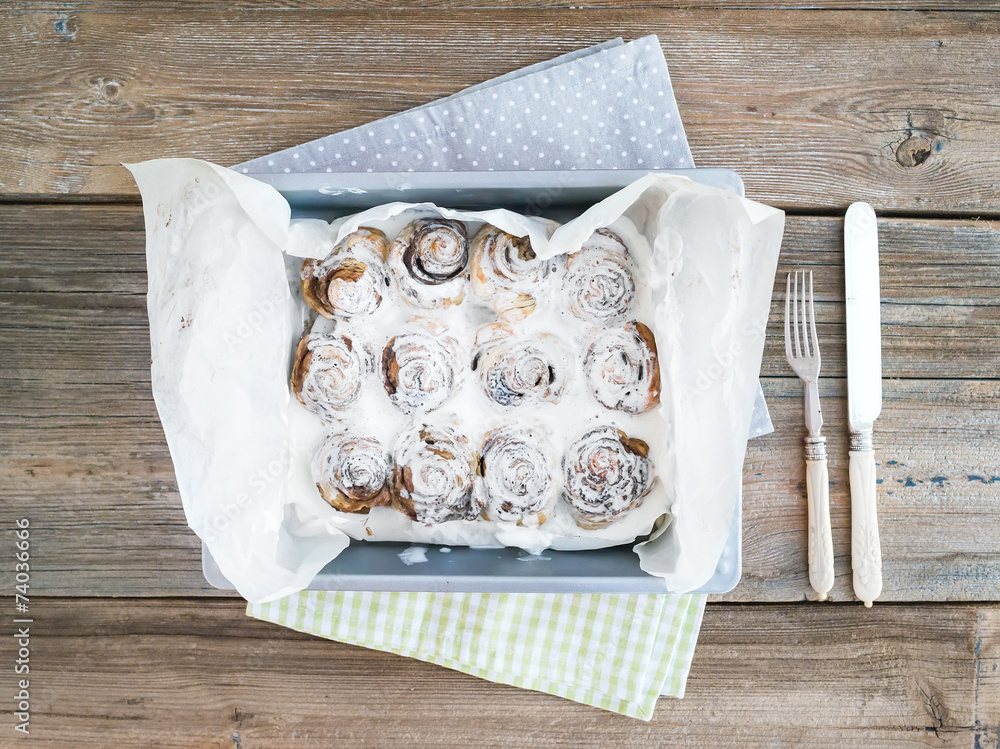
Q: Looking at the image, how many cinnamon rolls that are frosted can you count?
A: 12